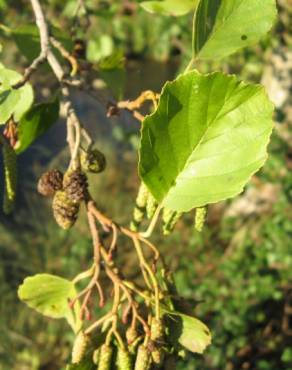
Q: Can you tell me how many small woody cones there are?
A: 4